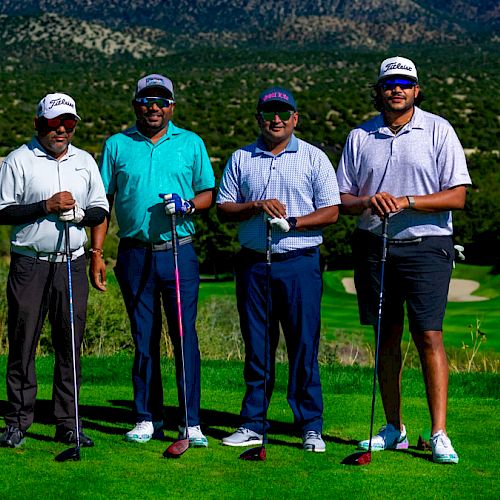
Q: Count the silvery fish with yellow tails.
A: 0